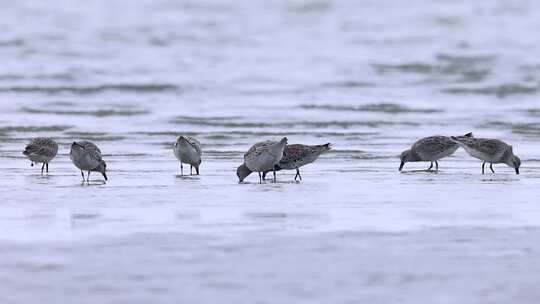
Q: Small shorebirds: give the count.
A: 7